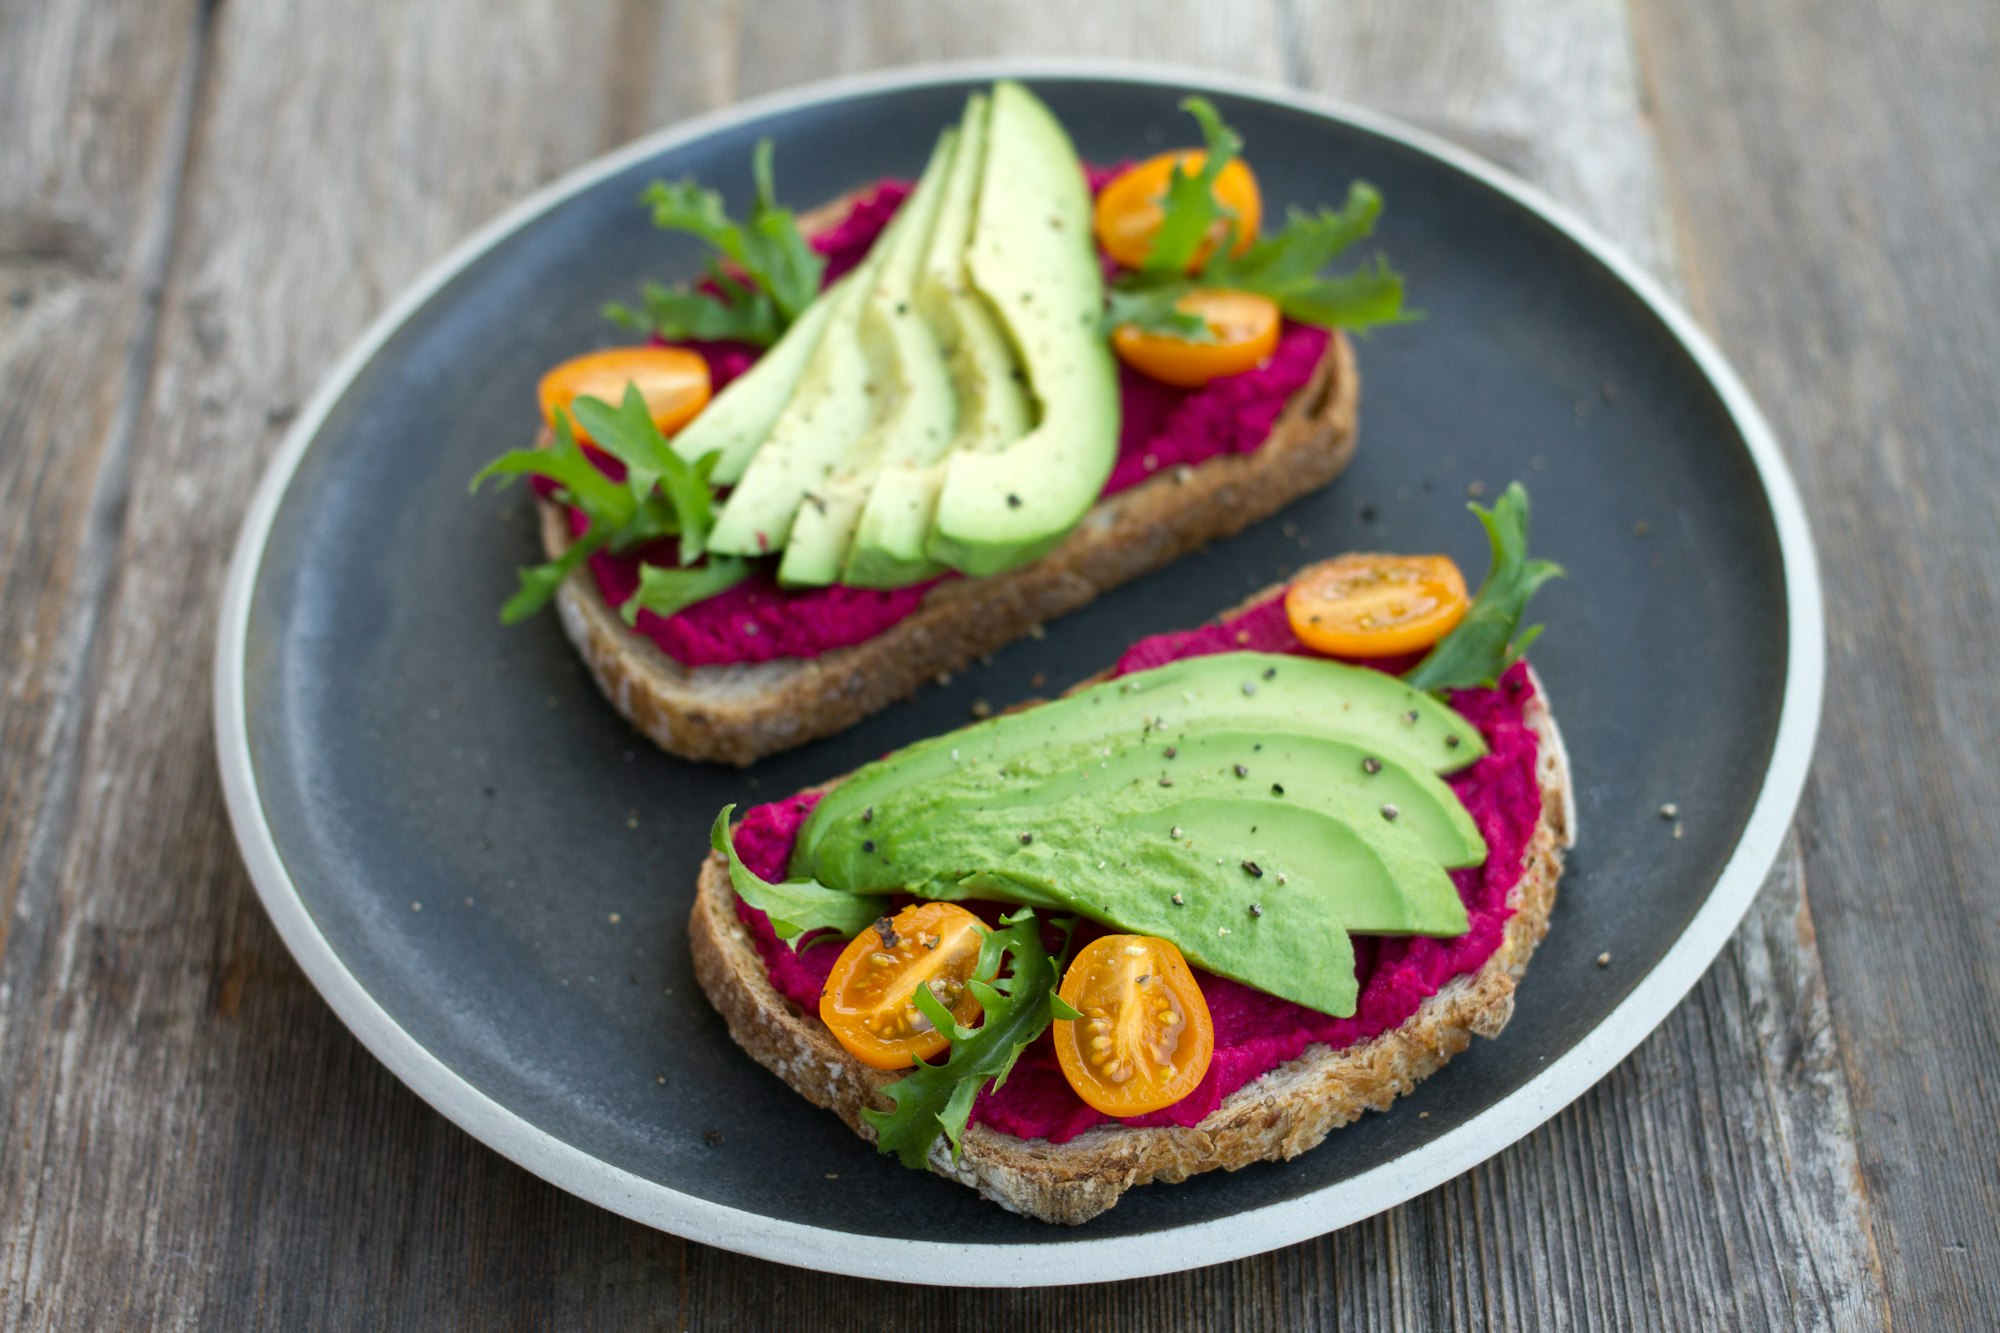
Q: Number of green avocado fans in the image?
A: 2